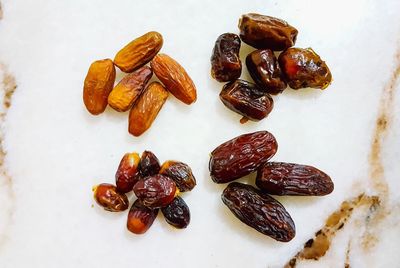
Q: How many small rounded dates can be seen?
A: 7